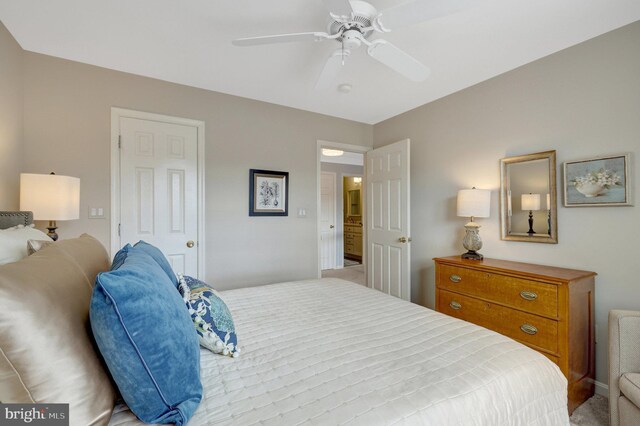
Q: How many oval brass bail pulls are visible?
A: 4